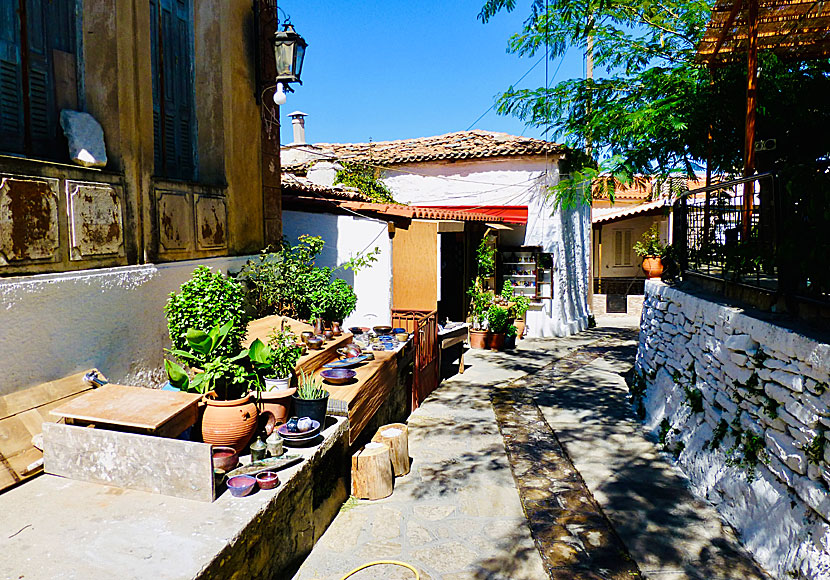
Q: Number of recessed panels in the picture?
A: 4